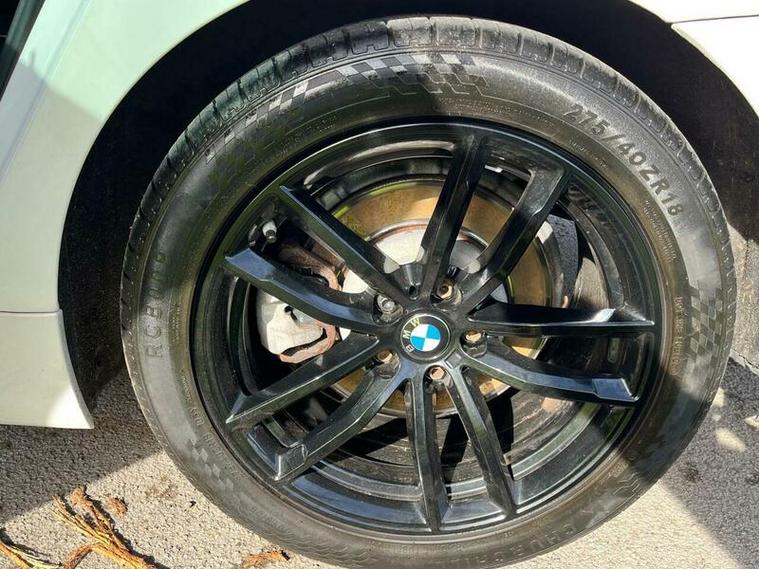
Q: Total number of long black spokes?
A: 10